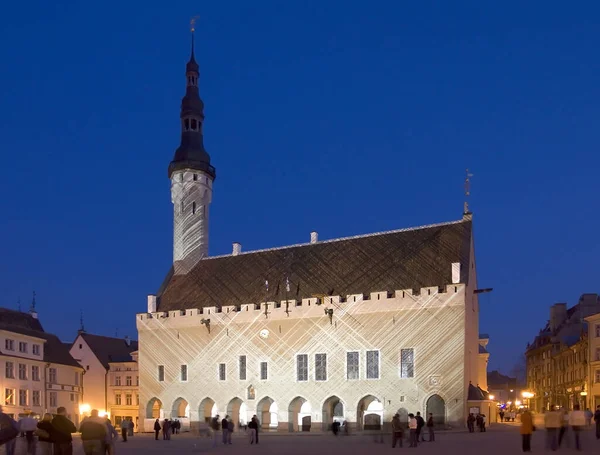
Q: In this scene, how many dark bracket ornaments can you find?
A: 2